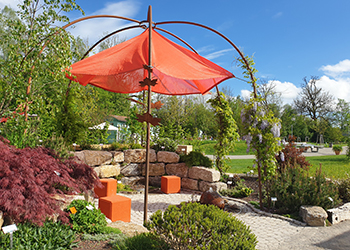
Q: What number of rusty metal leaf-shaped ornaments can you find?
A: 4